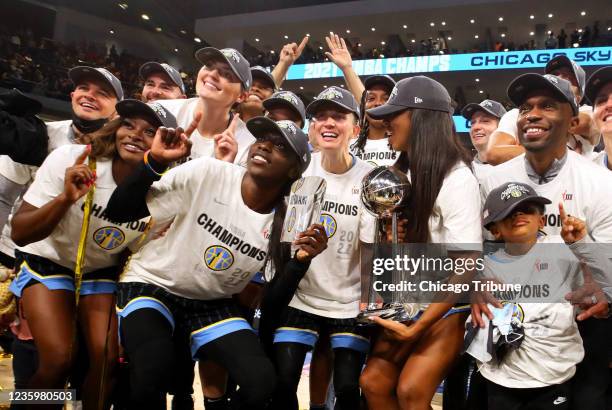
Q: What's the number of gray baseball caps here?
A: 15